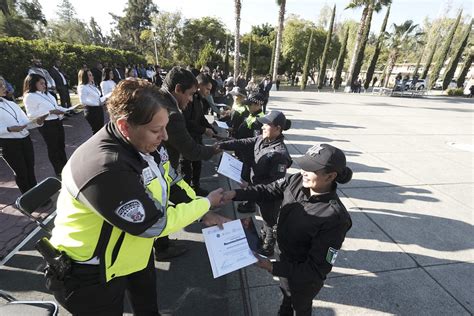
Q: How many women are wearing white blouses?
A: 4